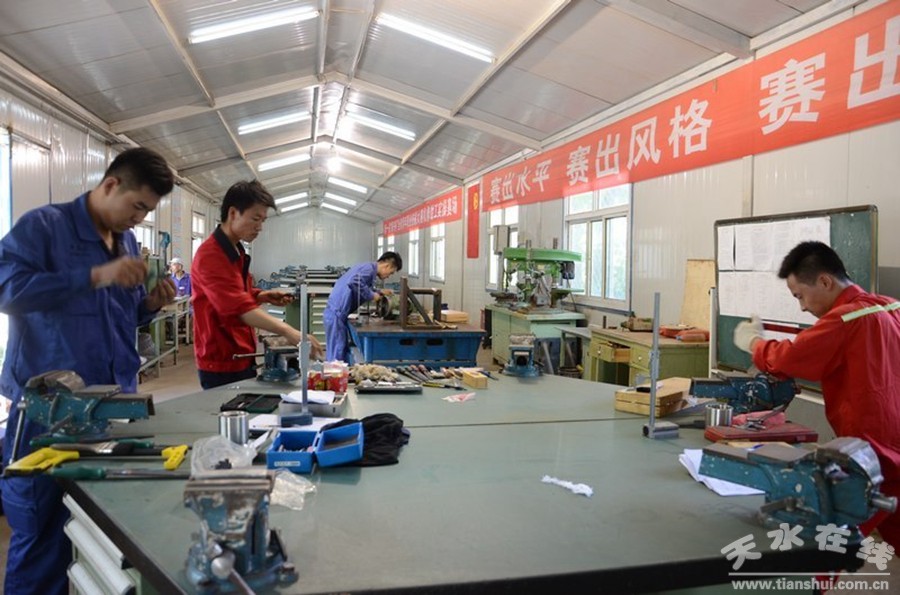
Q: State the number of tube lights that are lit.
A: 10